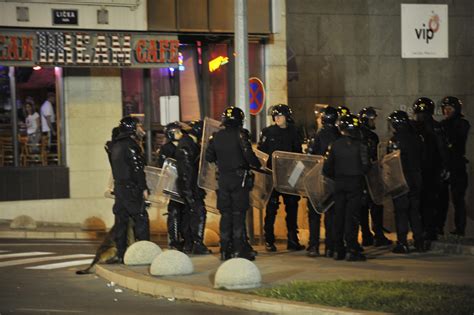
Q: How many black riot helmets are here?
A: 12